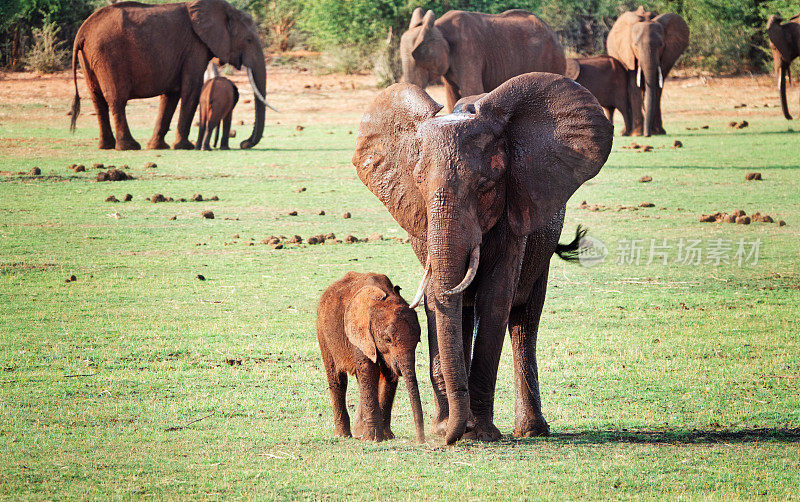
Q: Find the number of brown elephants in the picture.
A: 8